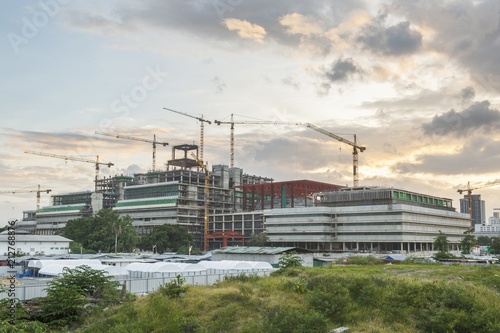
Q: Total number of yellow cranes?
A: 8